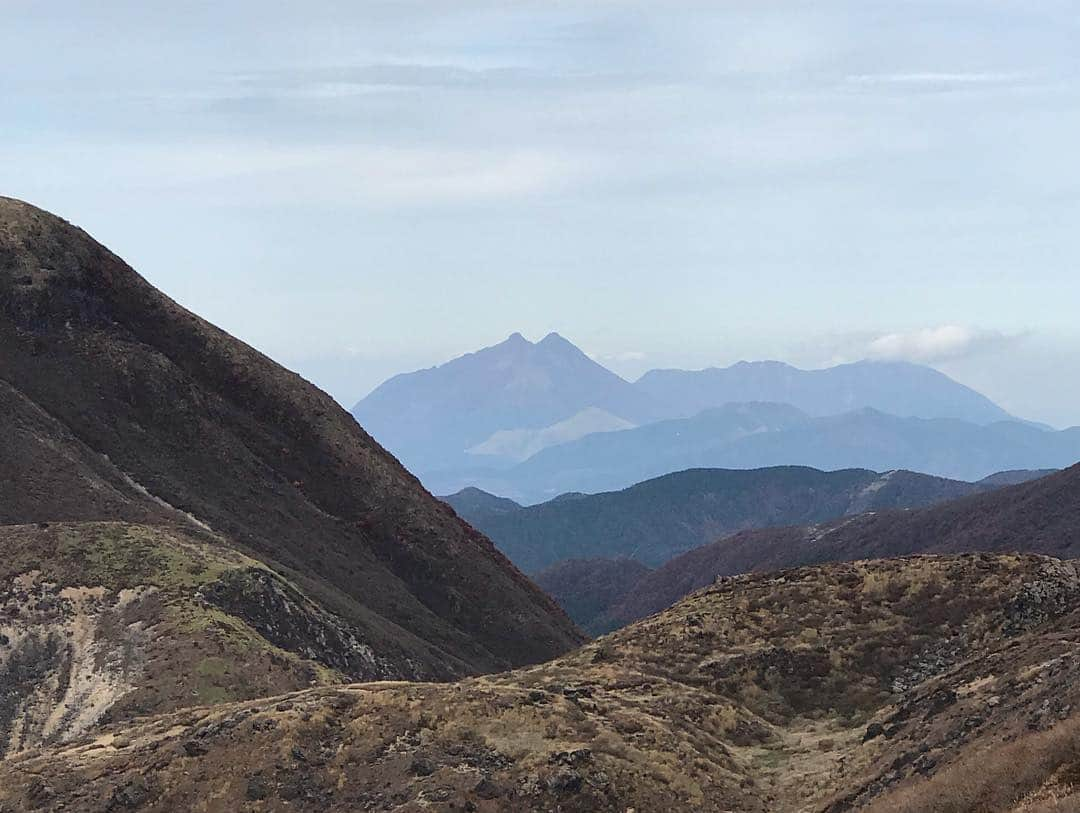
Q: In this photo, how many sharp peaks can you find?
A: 2